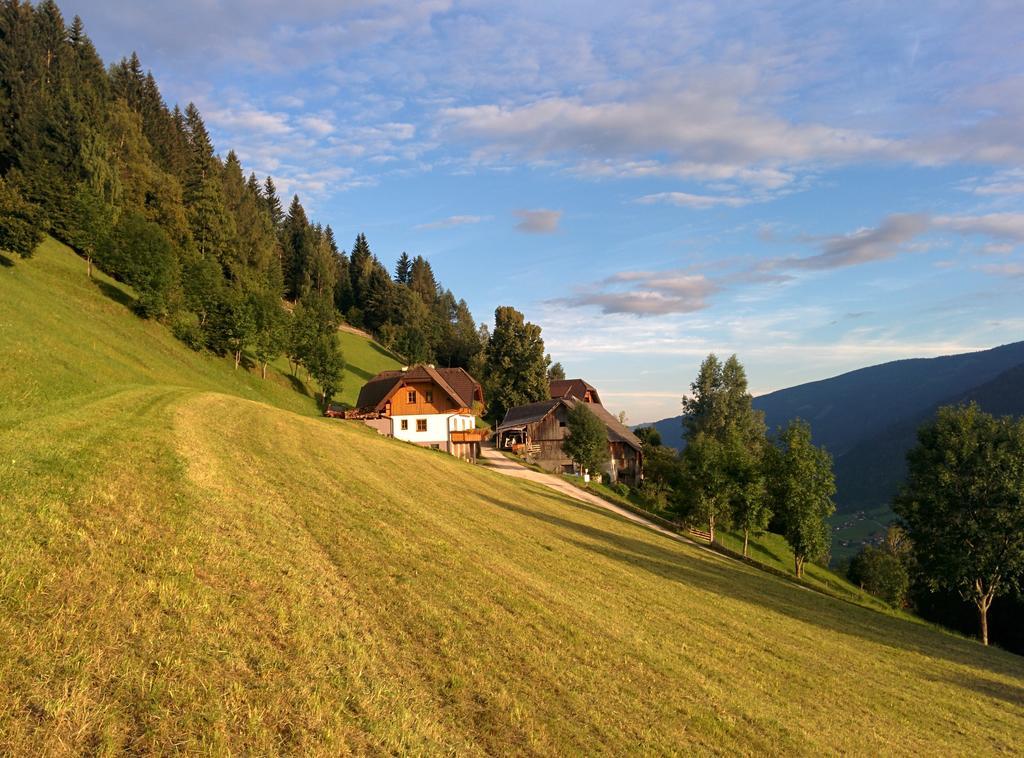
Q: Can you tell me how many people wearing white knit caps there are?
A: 0